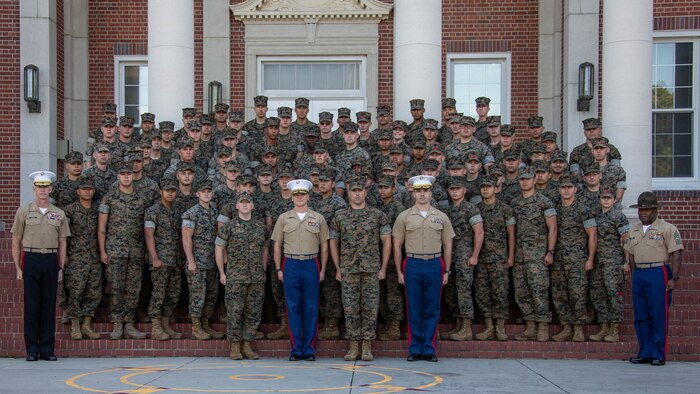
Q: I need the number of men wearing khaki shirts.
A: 4